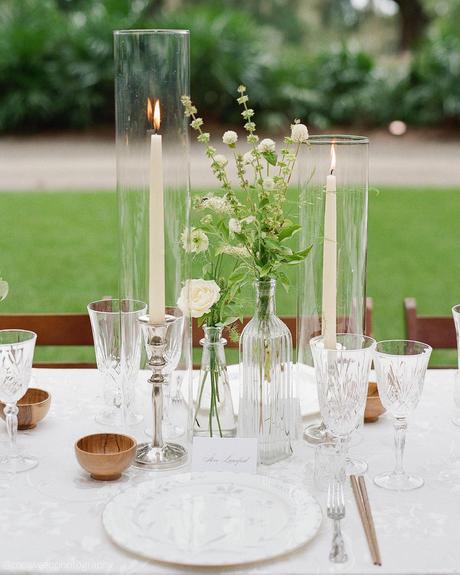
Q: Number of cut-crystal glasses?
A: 6